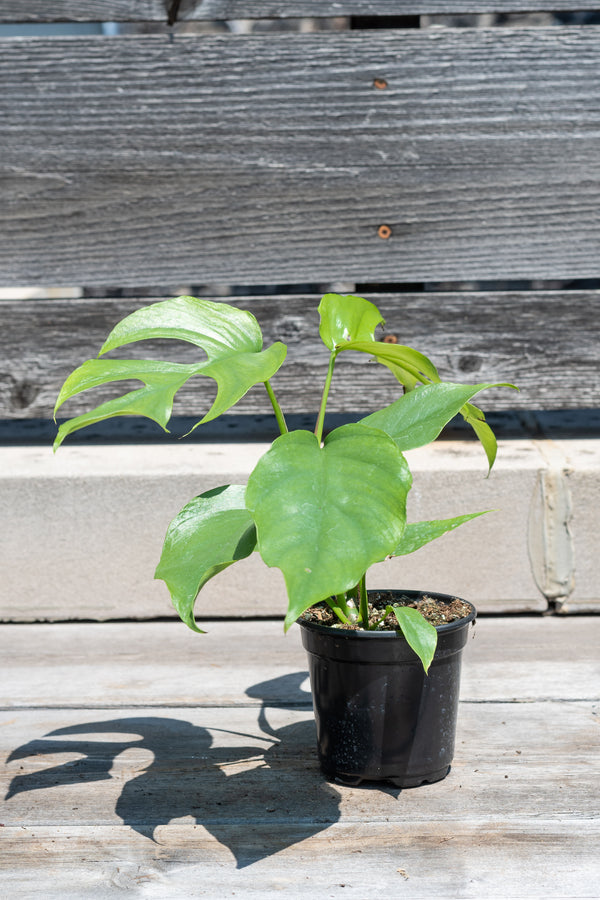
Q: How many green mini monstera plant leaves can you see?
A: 7